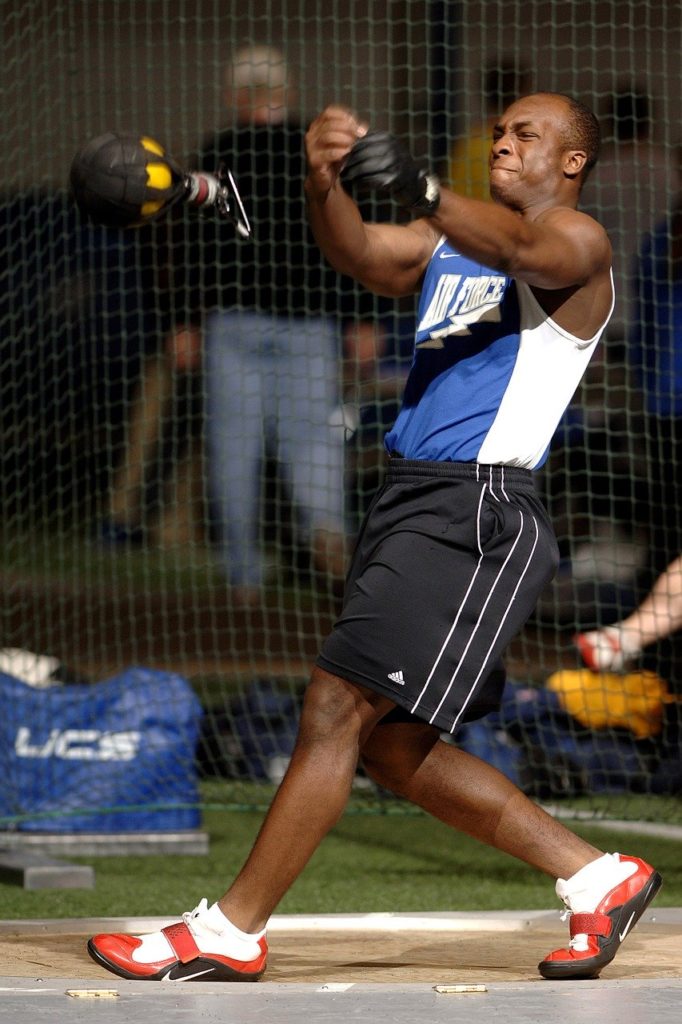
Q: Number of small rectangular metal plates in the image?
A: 2